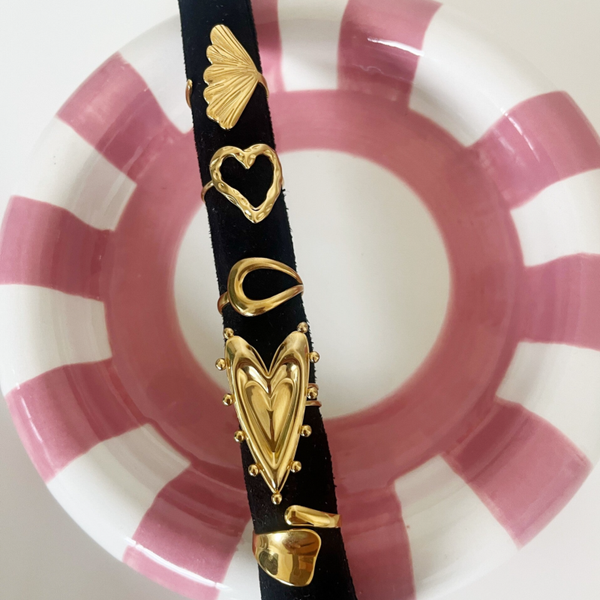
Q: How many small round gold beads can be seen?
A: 11